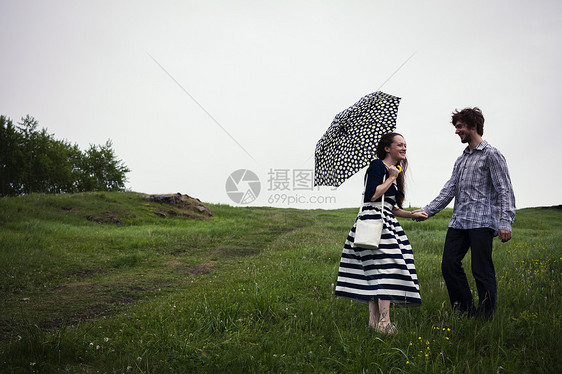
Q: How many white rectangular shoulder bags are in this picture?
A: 1